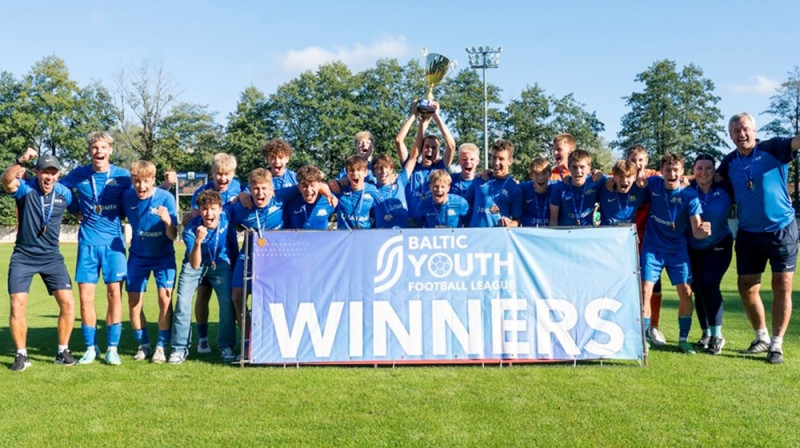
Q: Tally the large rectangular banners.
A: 1